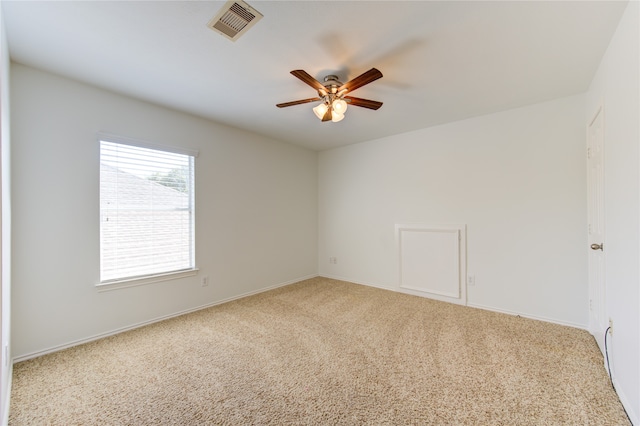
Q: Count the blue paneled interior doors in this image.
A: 0